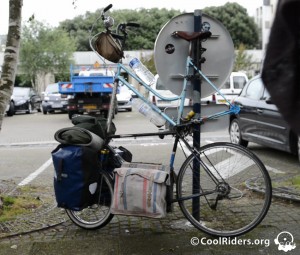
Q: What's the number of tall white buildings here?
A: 1